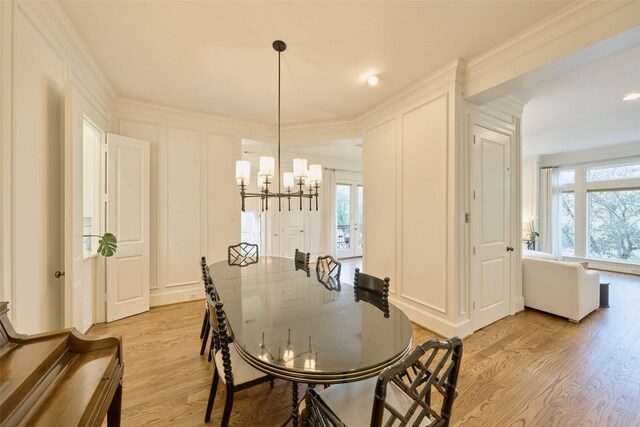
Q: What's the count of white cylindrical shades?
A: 8